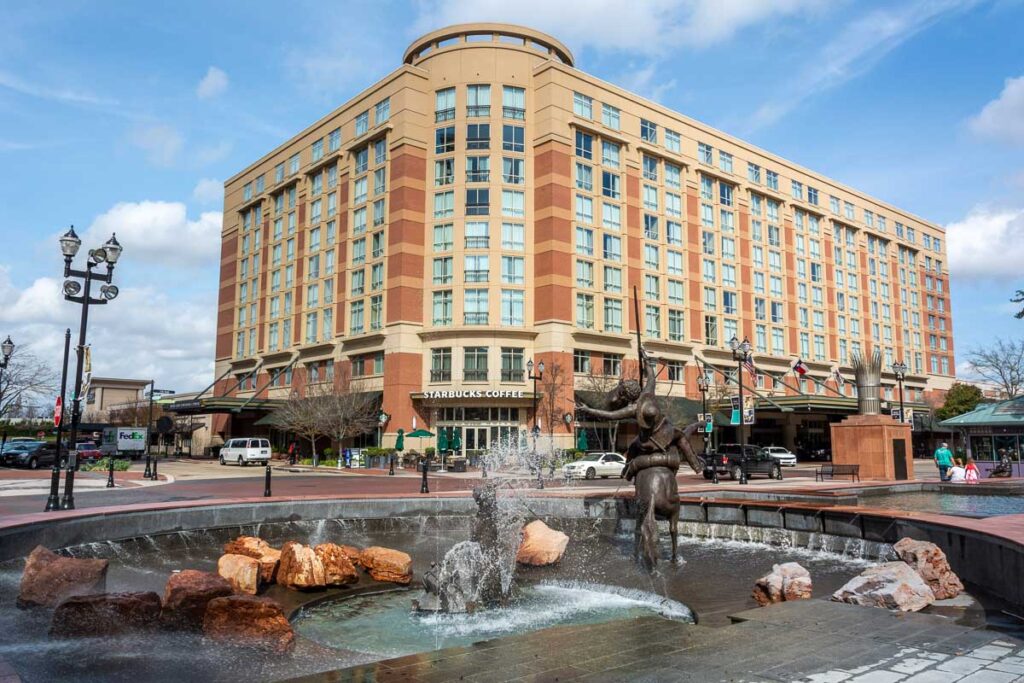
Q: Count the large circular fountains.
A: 1